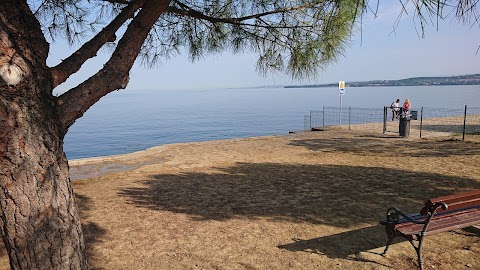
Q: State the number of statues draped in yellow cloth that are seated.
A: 0